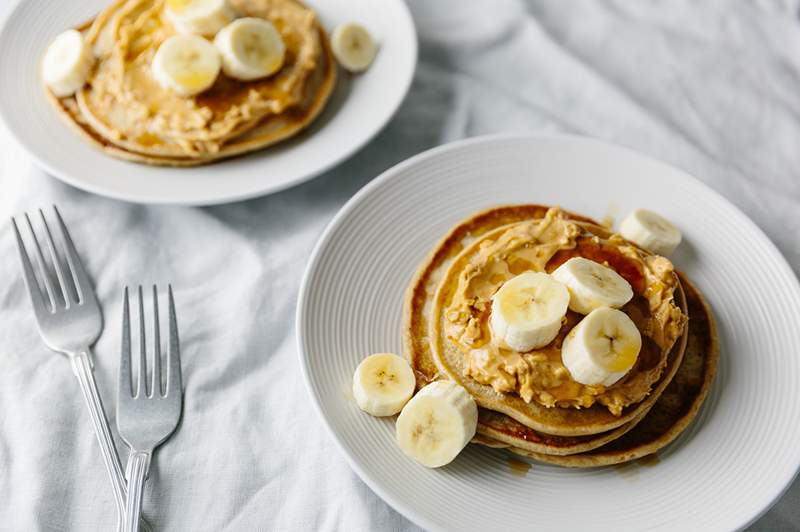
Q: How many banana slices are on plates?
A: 11